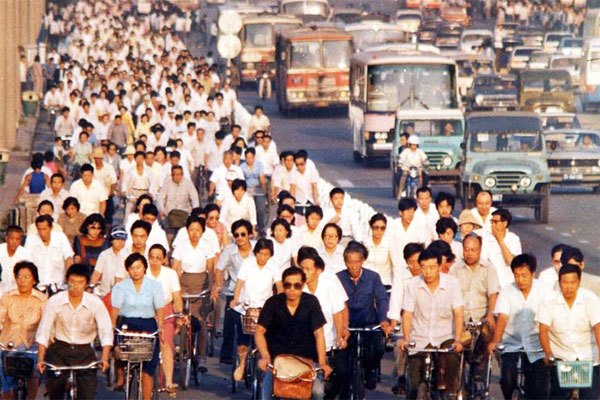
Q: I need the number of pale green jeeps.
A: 2